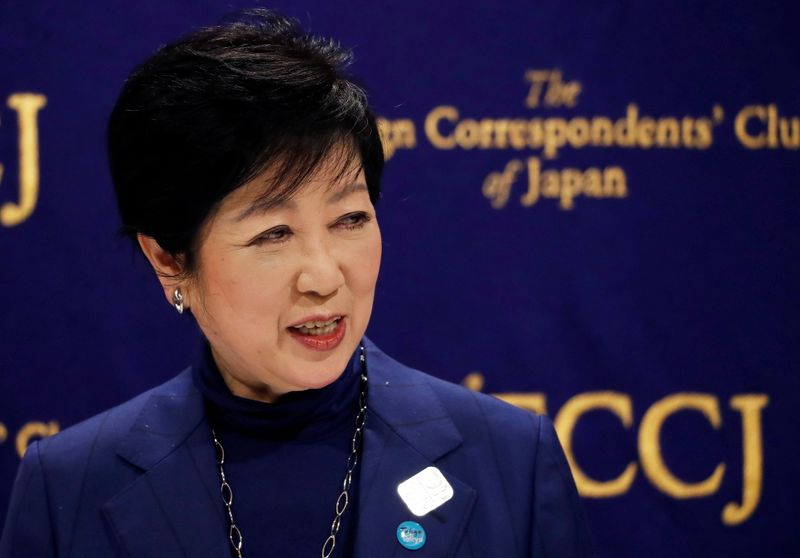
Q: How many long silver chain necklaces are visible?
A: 1